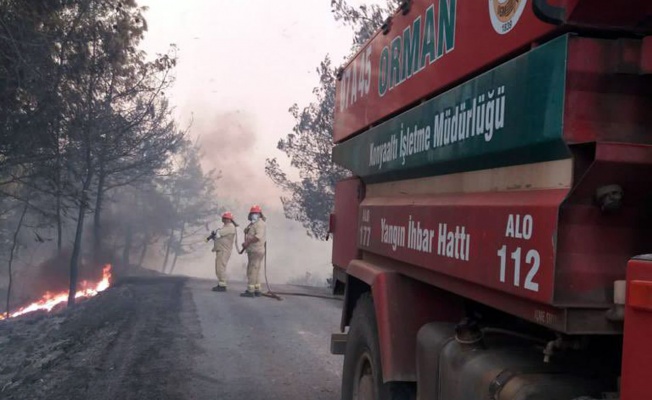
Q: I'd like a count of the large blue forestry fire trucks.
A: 0